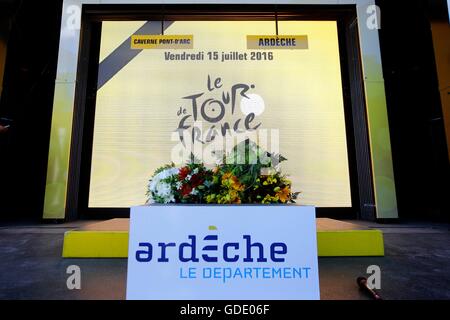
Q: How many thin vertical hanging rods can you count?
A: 2